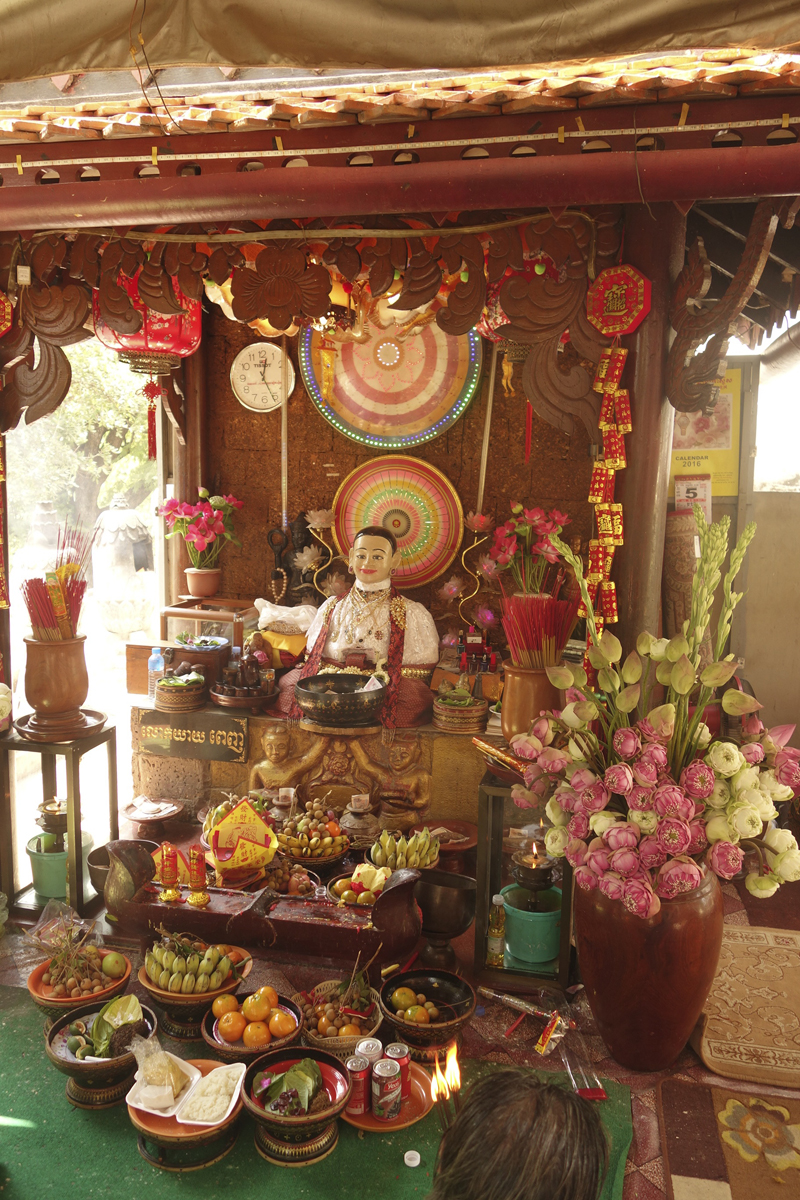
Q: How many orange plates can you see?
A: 4